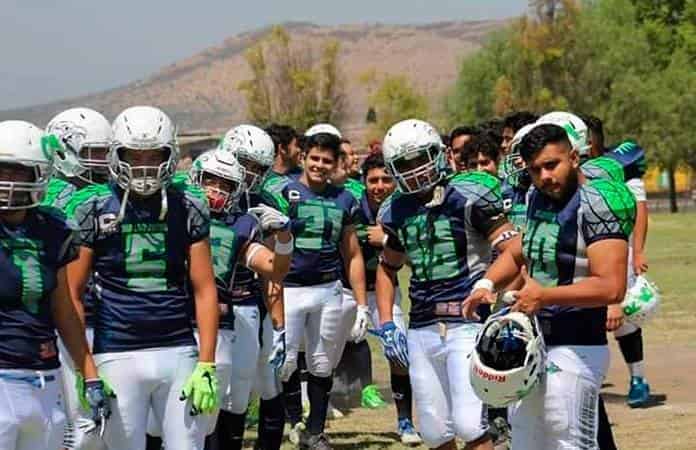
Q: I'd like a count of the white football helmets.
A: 11